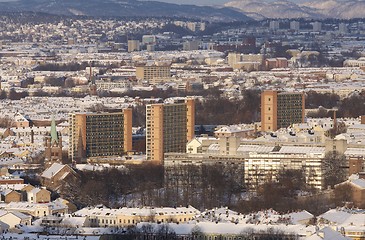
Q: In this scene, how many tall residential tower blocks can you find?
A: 3